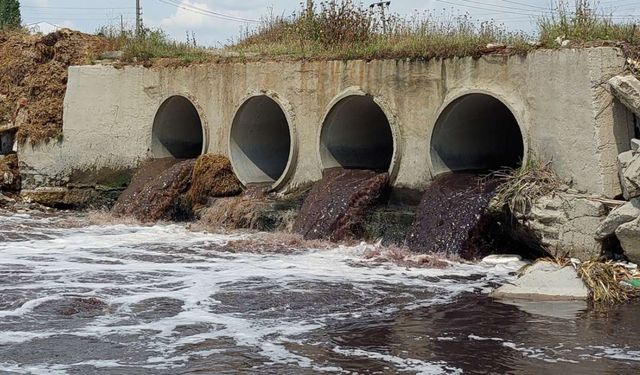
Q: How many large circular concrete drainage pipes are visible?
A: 4